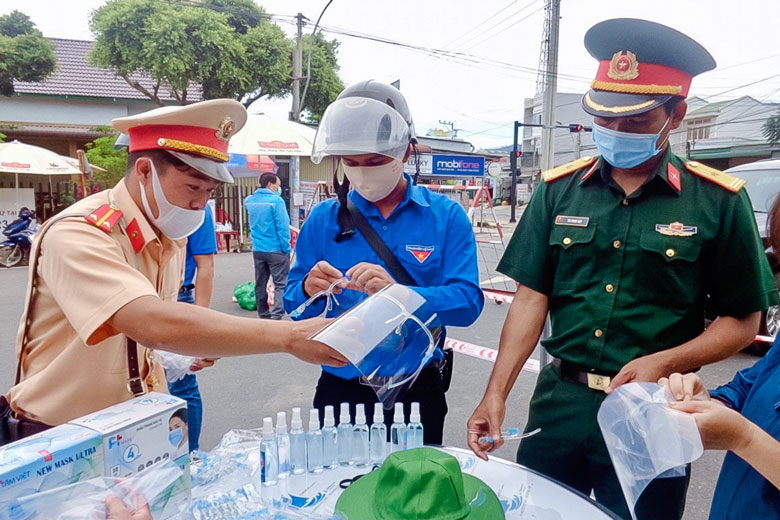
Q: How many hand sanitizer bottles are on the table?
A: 10